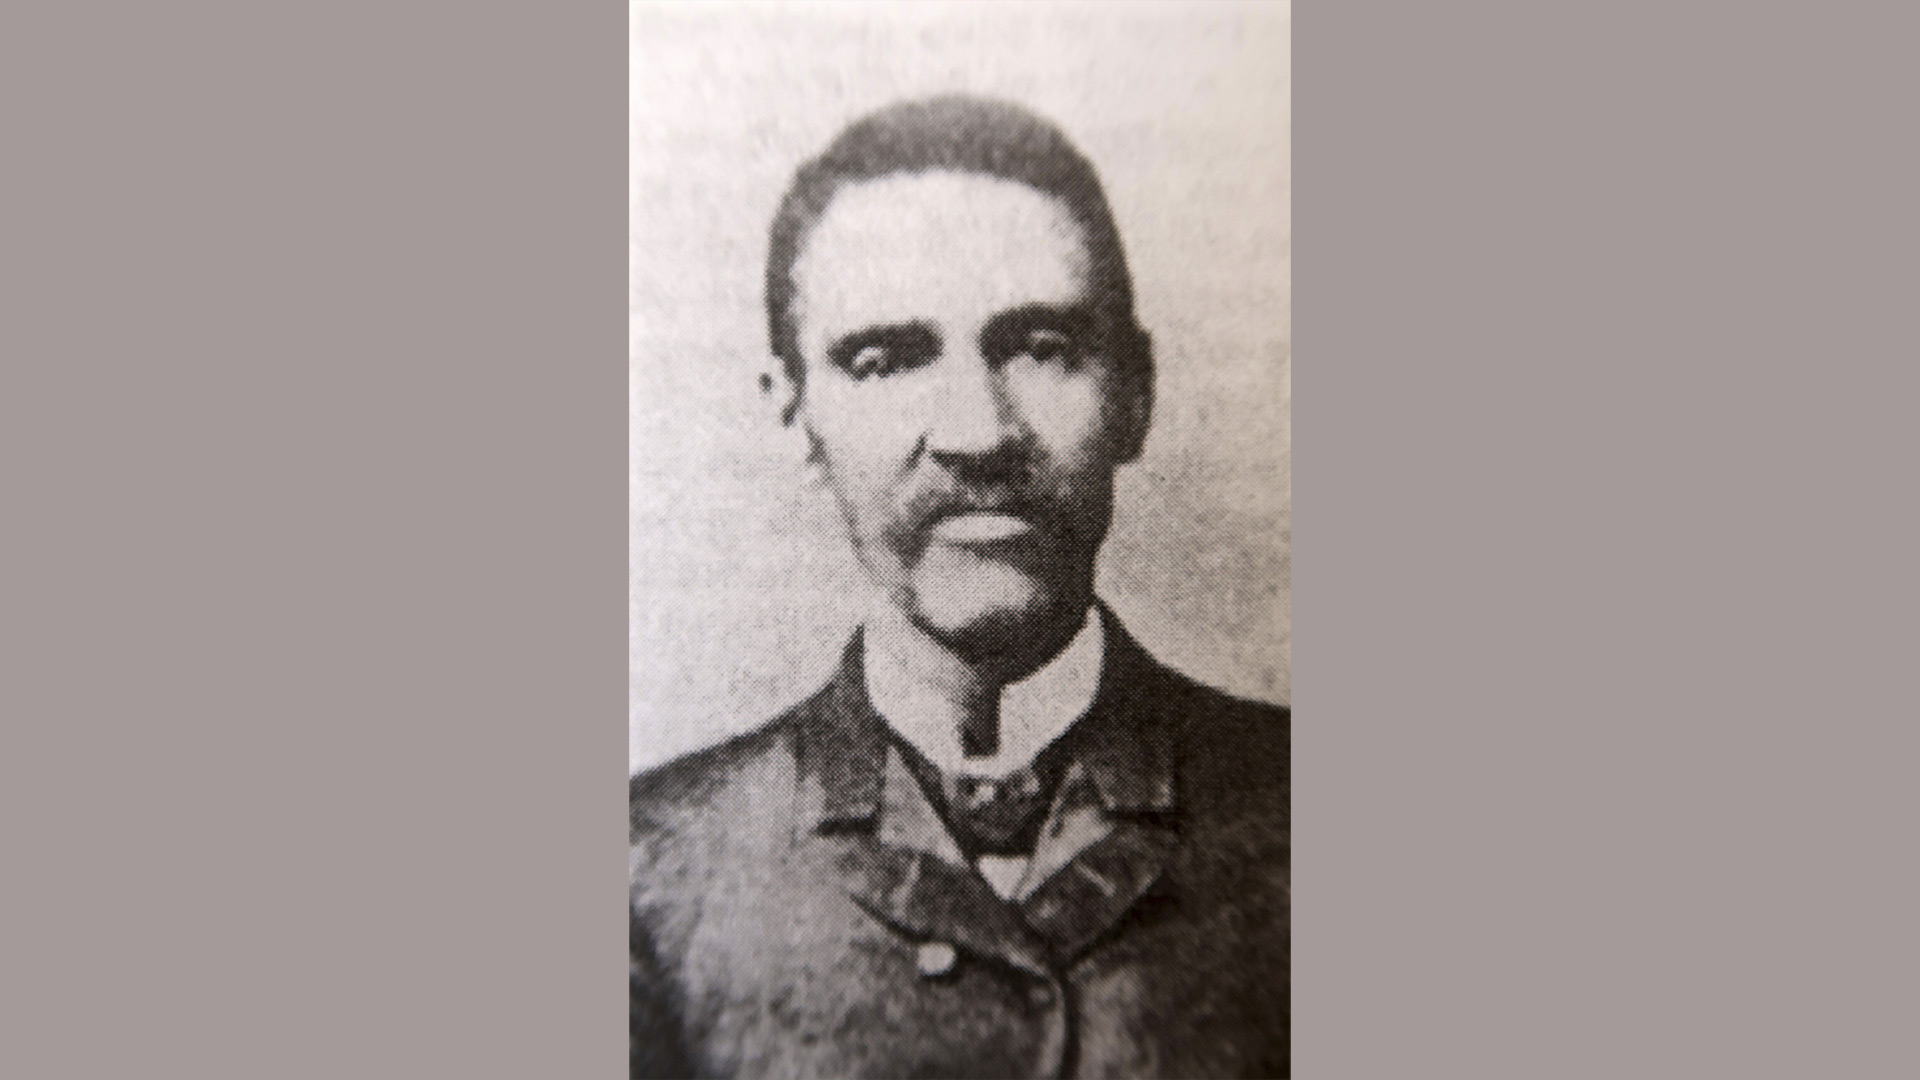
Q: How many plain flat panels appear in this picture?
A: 2